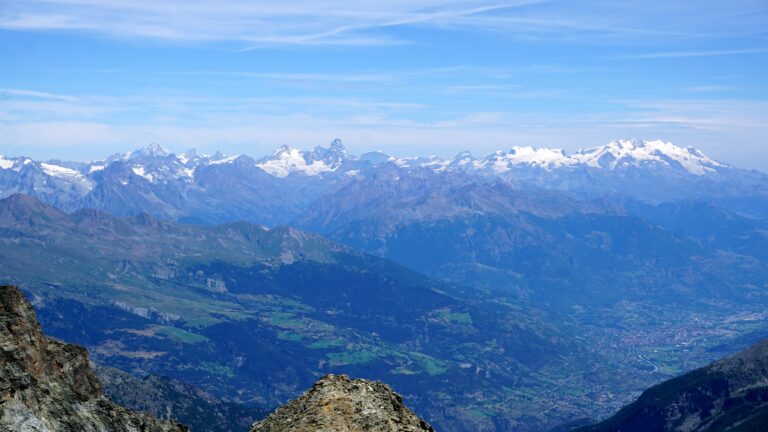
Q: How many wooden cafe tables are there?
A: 0